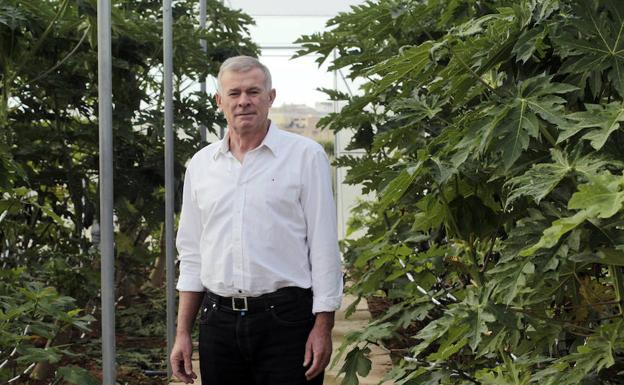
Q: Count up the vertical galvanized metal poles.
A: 3